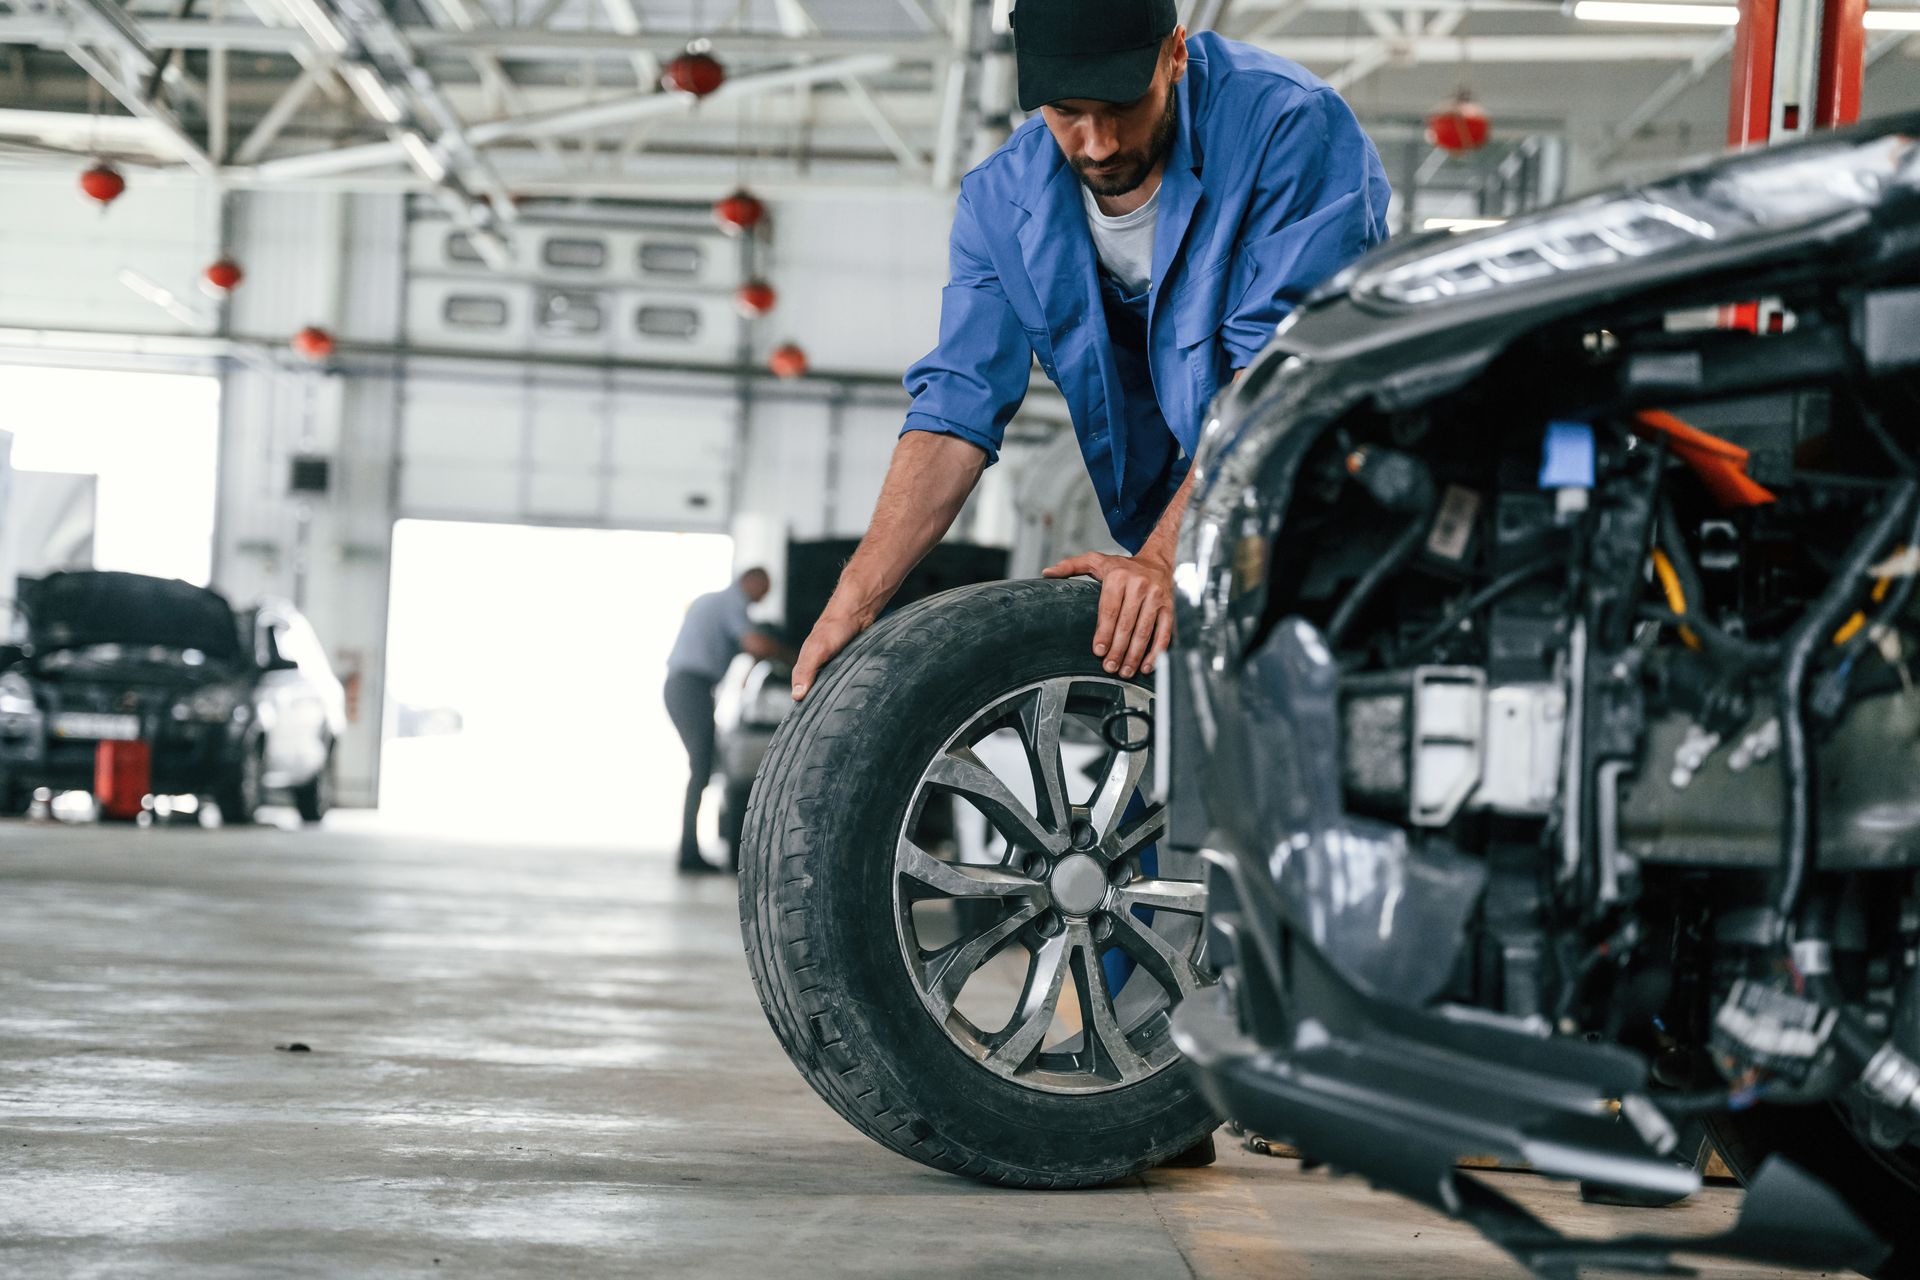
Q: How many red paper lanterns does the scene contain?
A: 8